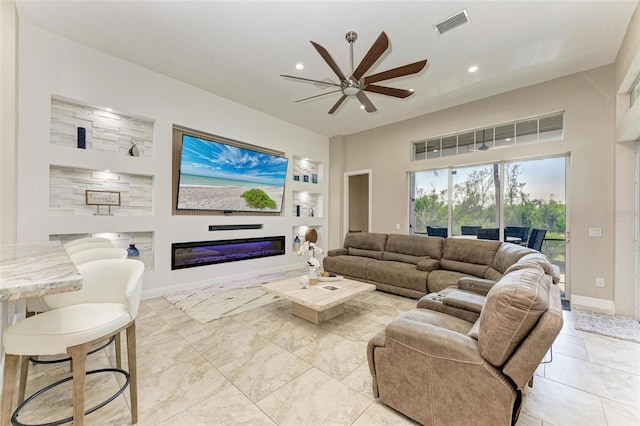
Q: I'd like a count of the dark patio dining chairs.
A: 5